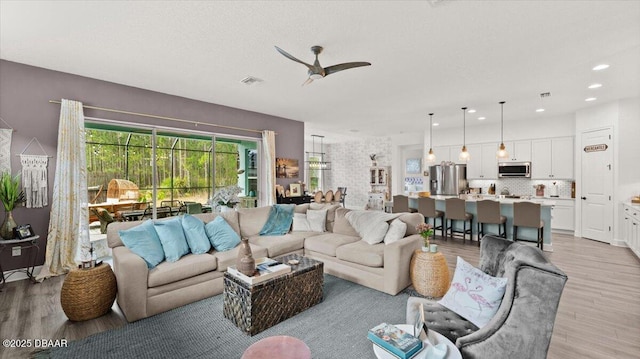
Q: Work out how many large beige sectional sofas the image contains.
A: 1